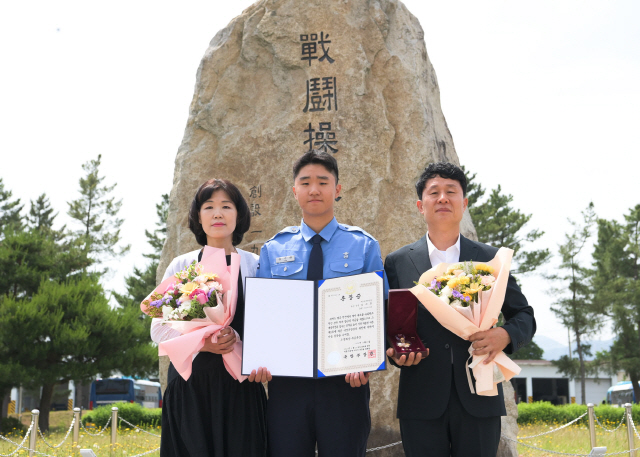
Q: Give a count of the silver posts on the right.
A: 2